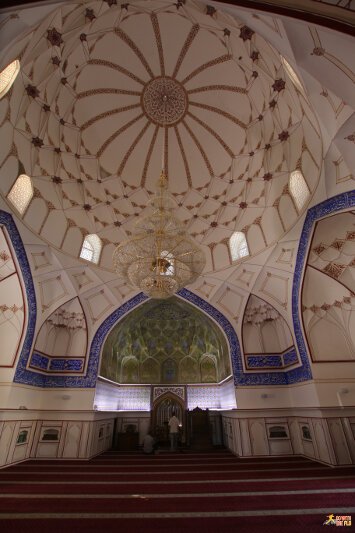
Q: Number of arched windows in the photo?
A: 7